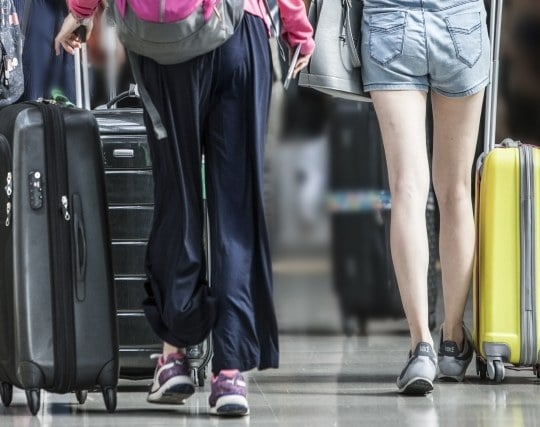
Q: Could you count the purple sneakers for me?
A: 2